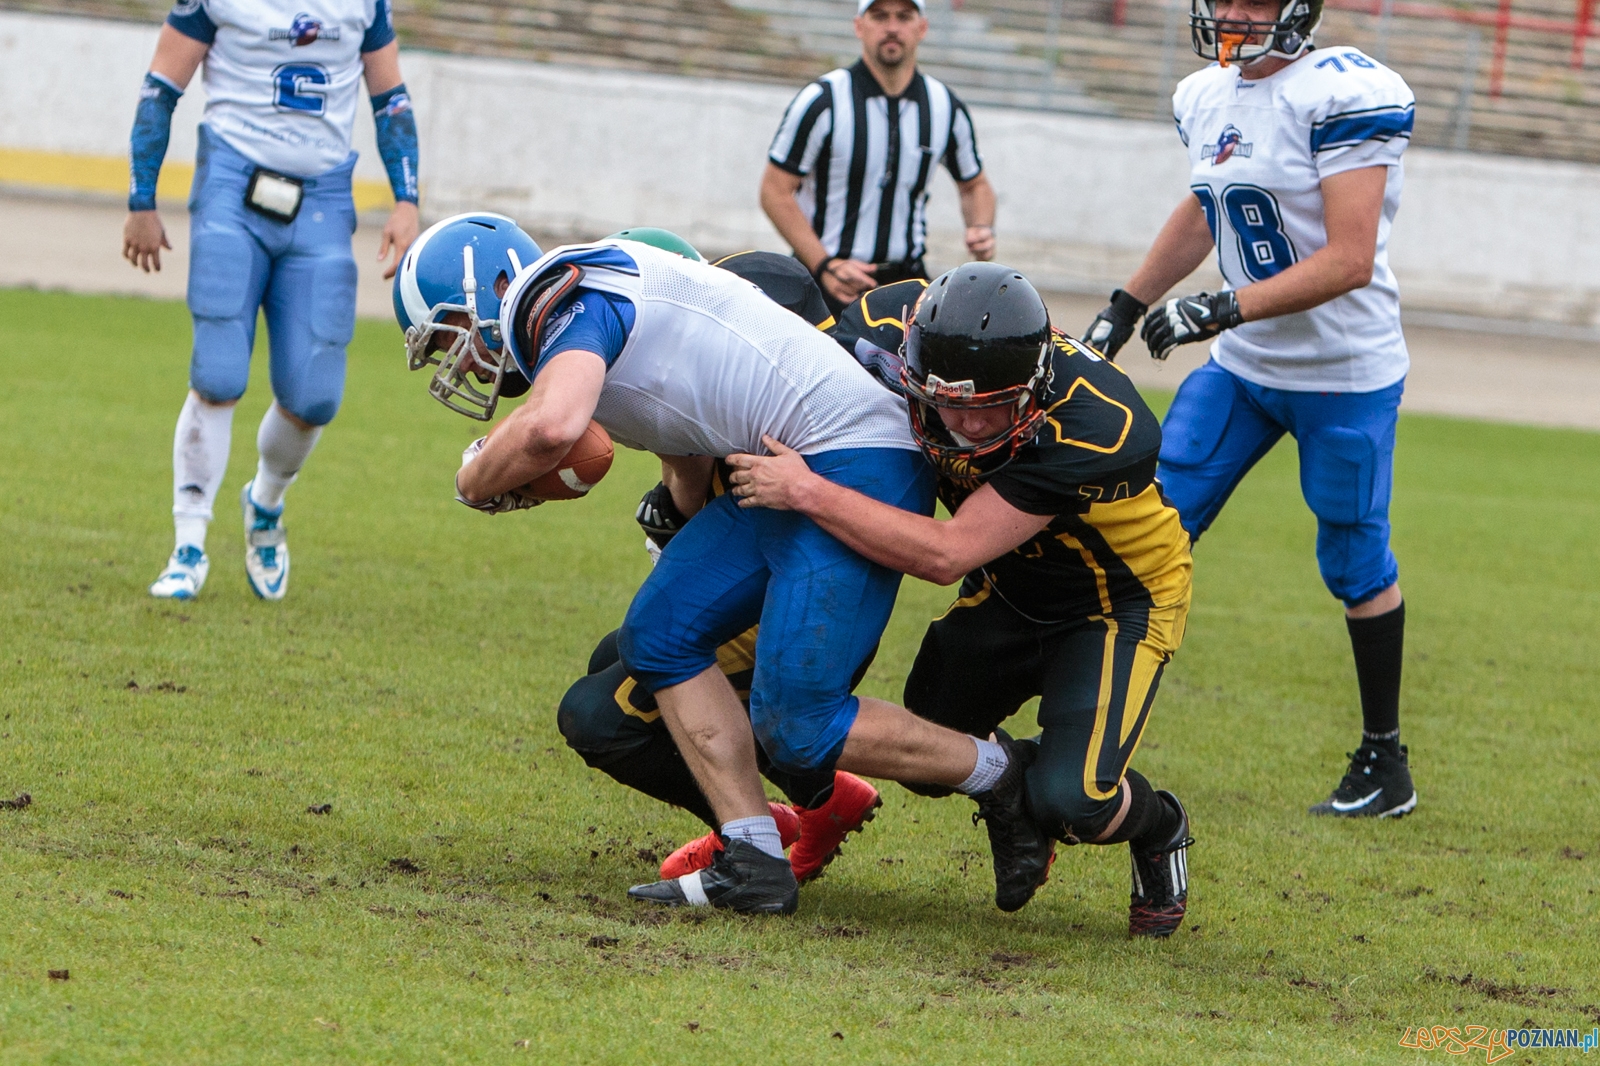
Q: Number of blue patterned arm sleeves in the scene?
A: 2